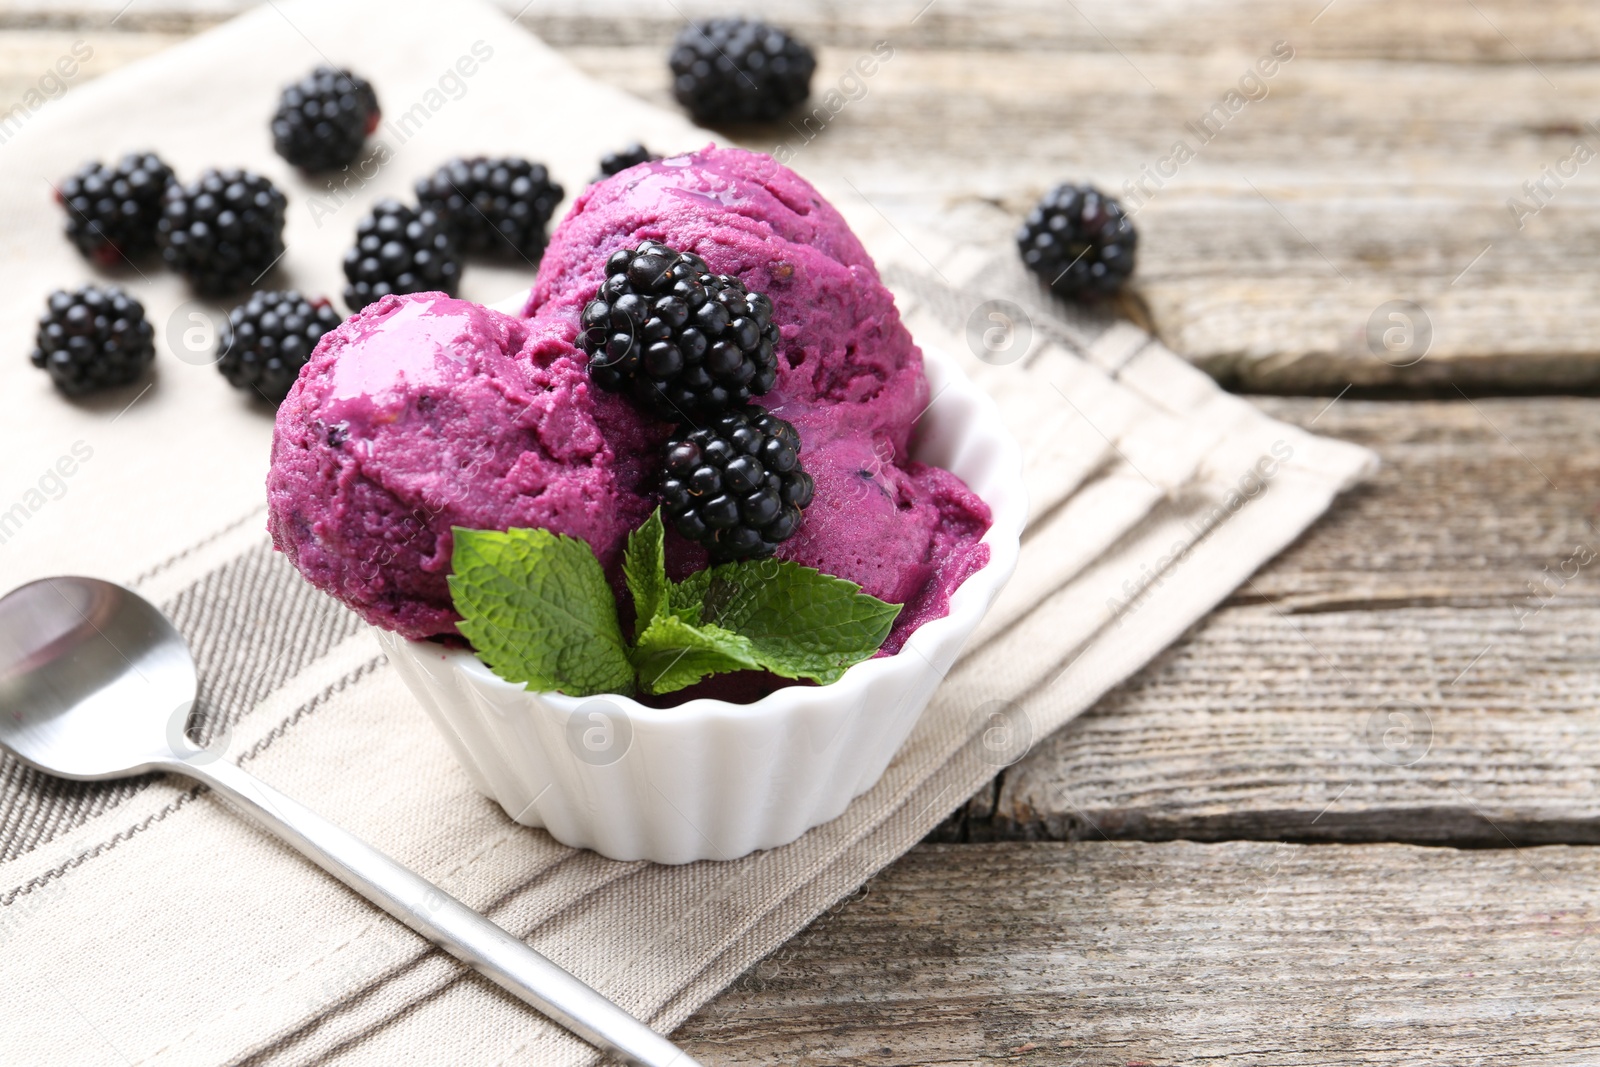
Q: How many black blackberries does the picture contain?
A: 12